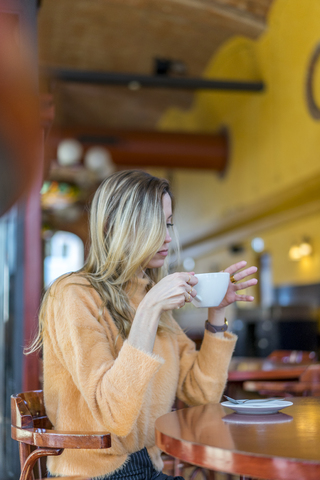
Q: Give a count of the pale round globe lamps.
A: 2